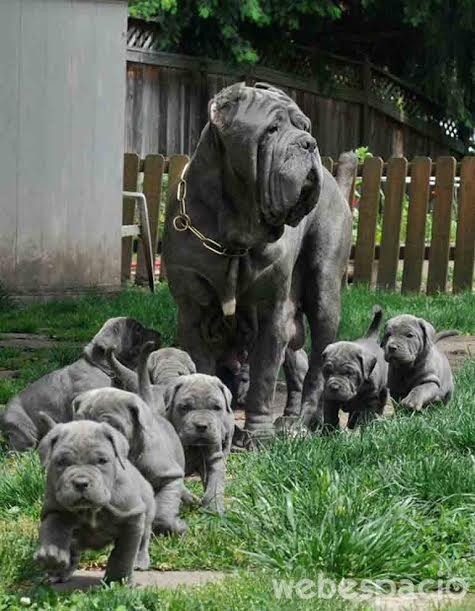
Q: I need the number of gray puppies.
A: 7